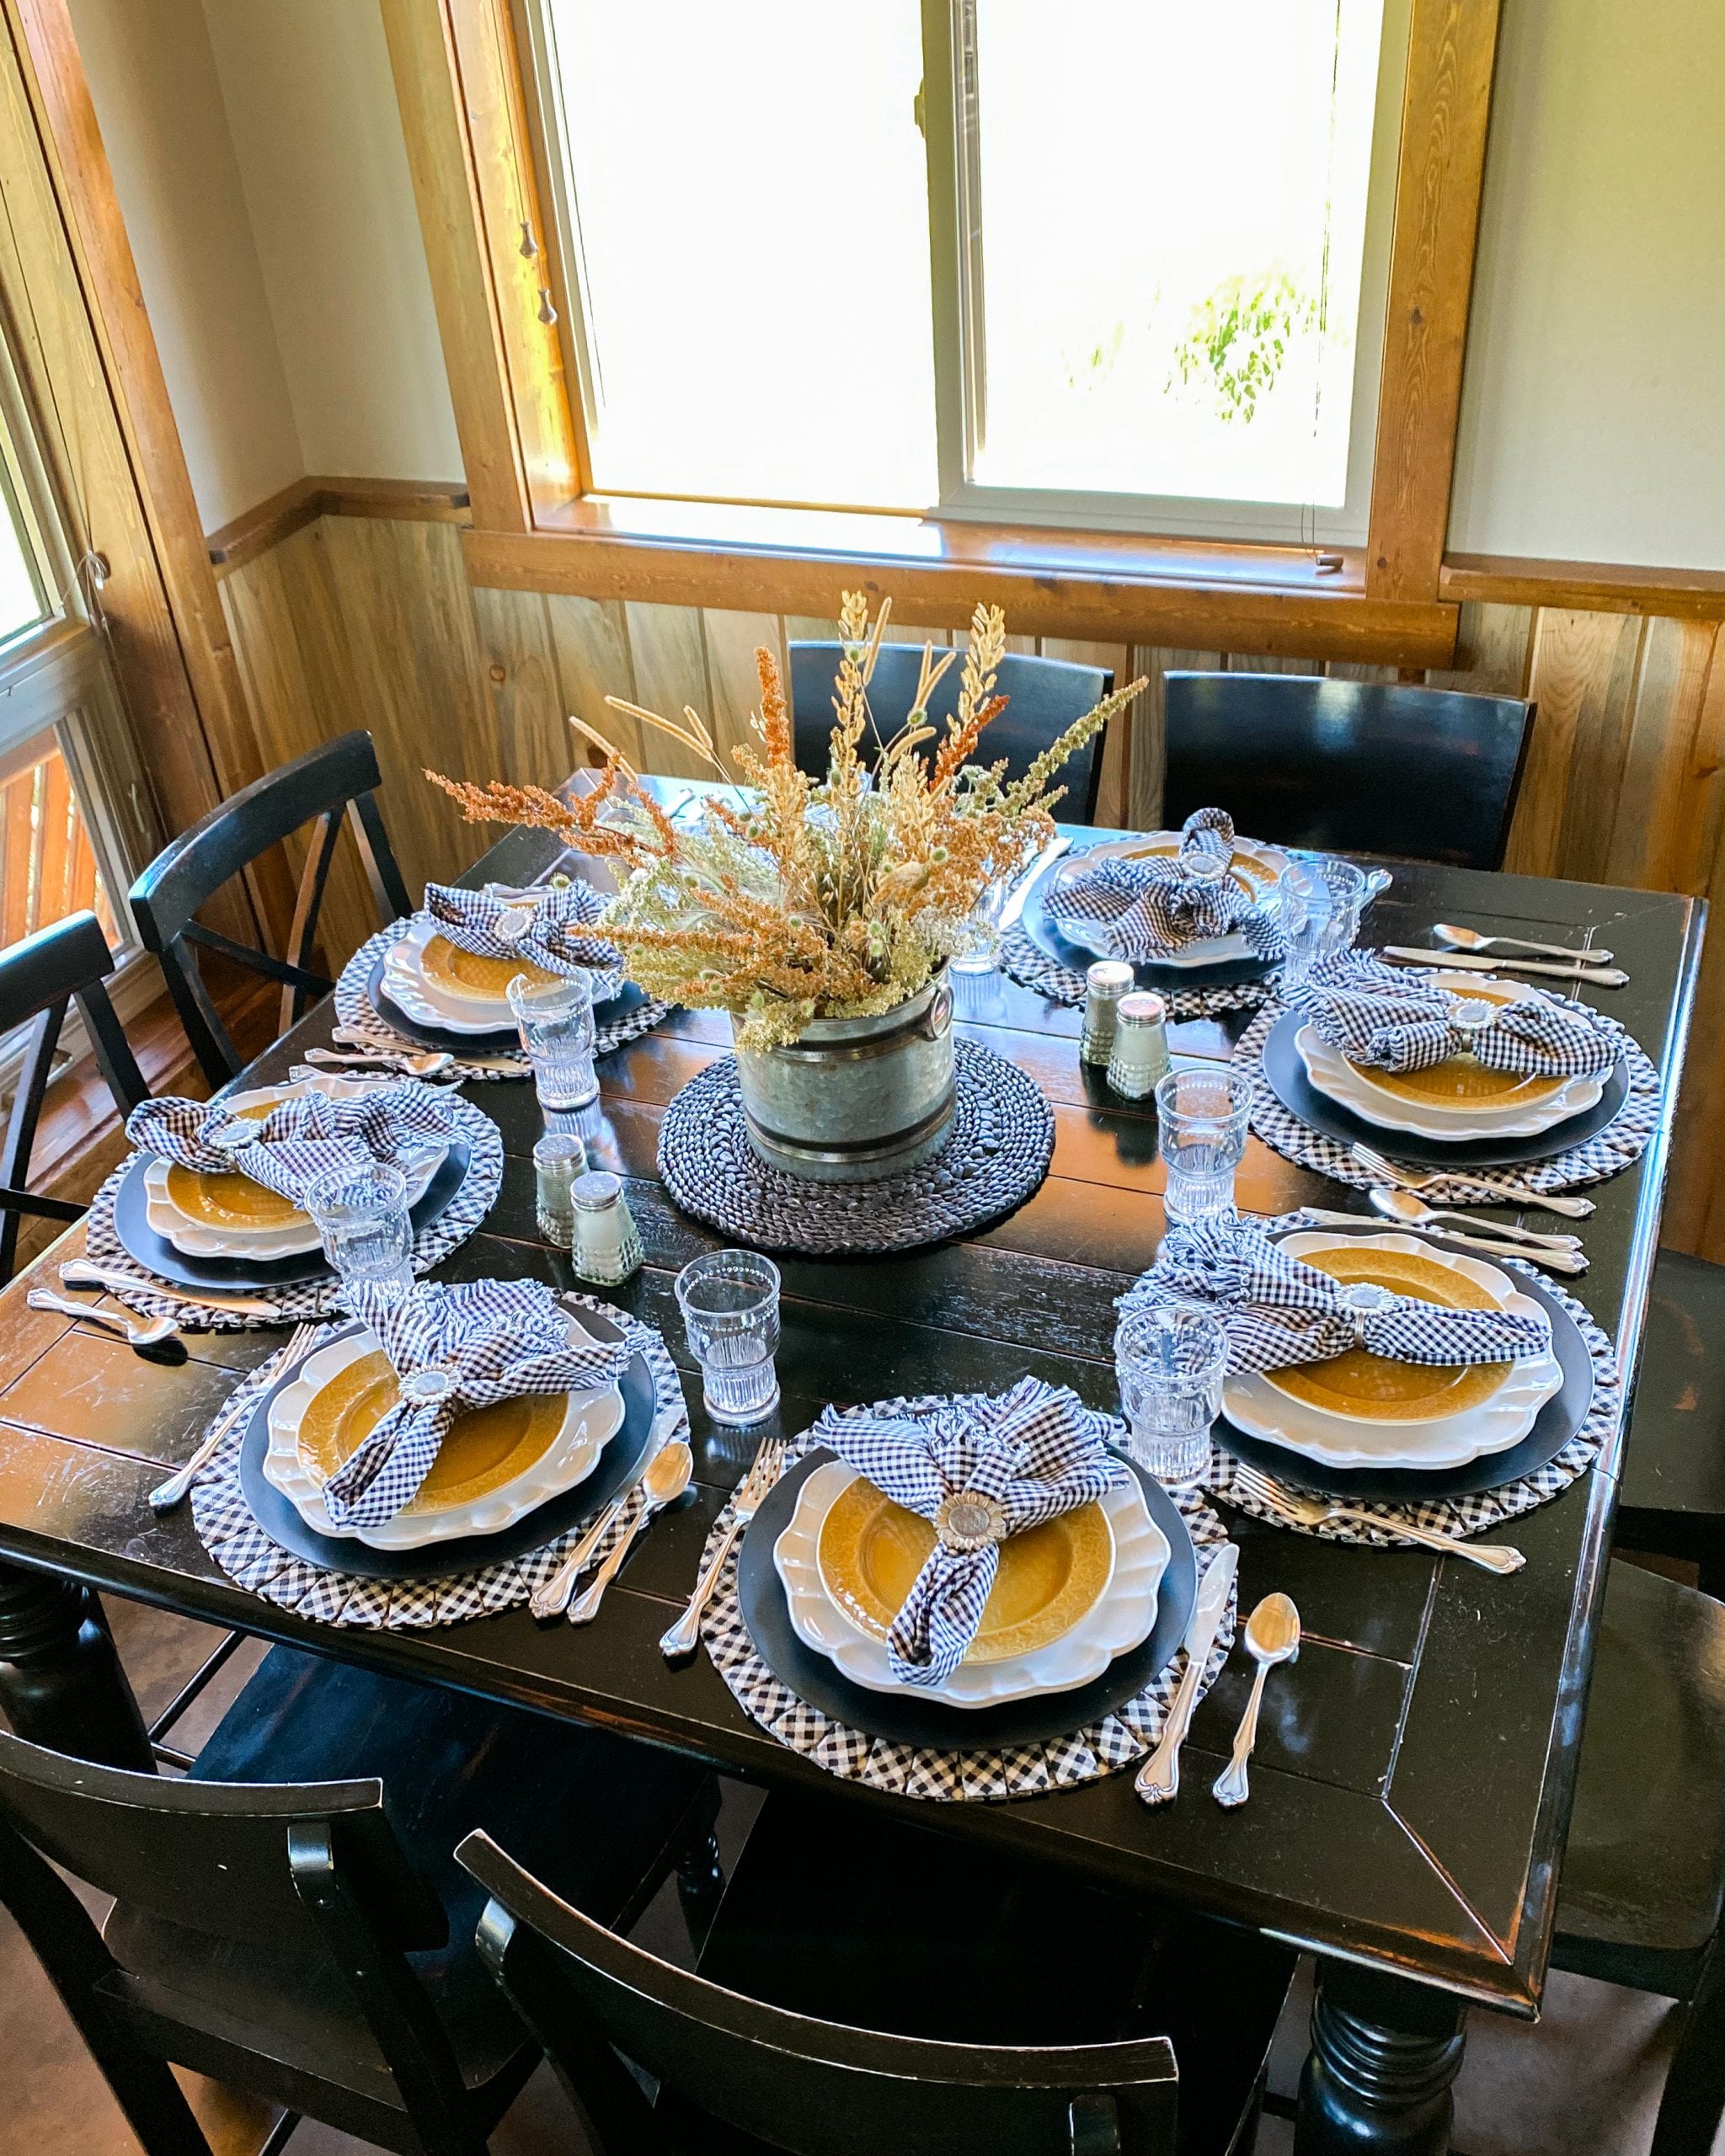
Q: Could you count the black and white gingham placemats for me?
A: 7